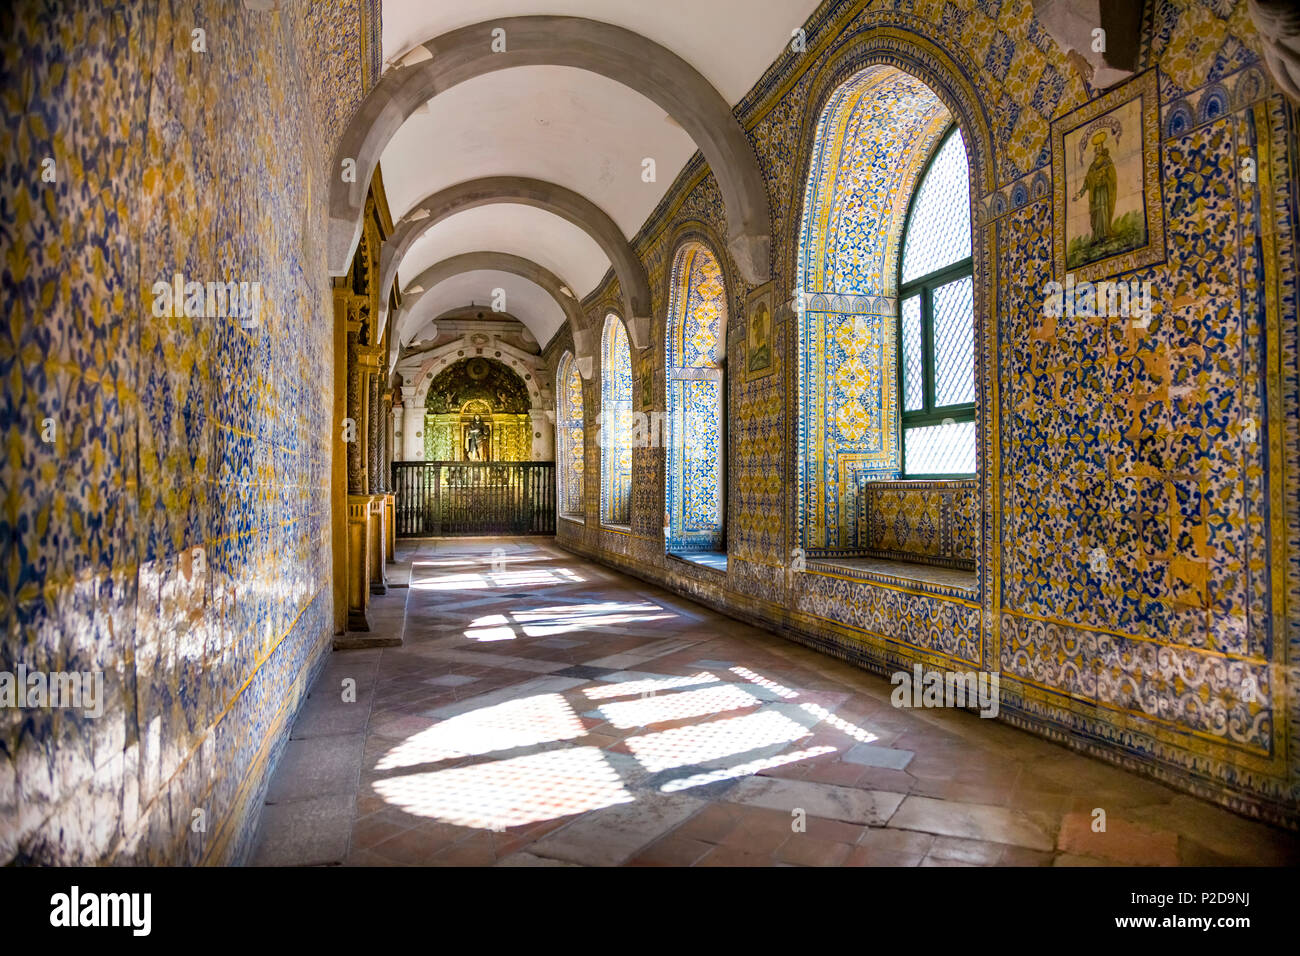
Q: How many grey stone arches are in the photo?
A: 3